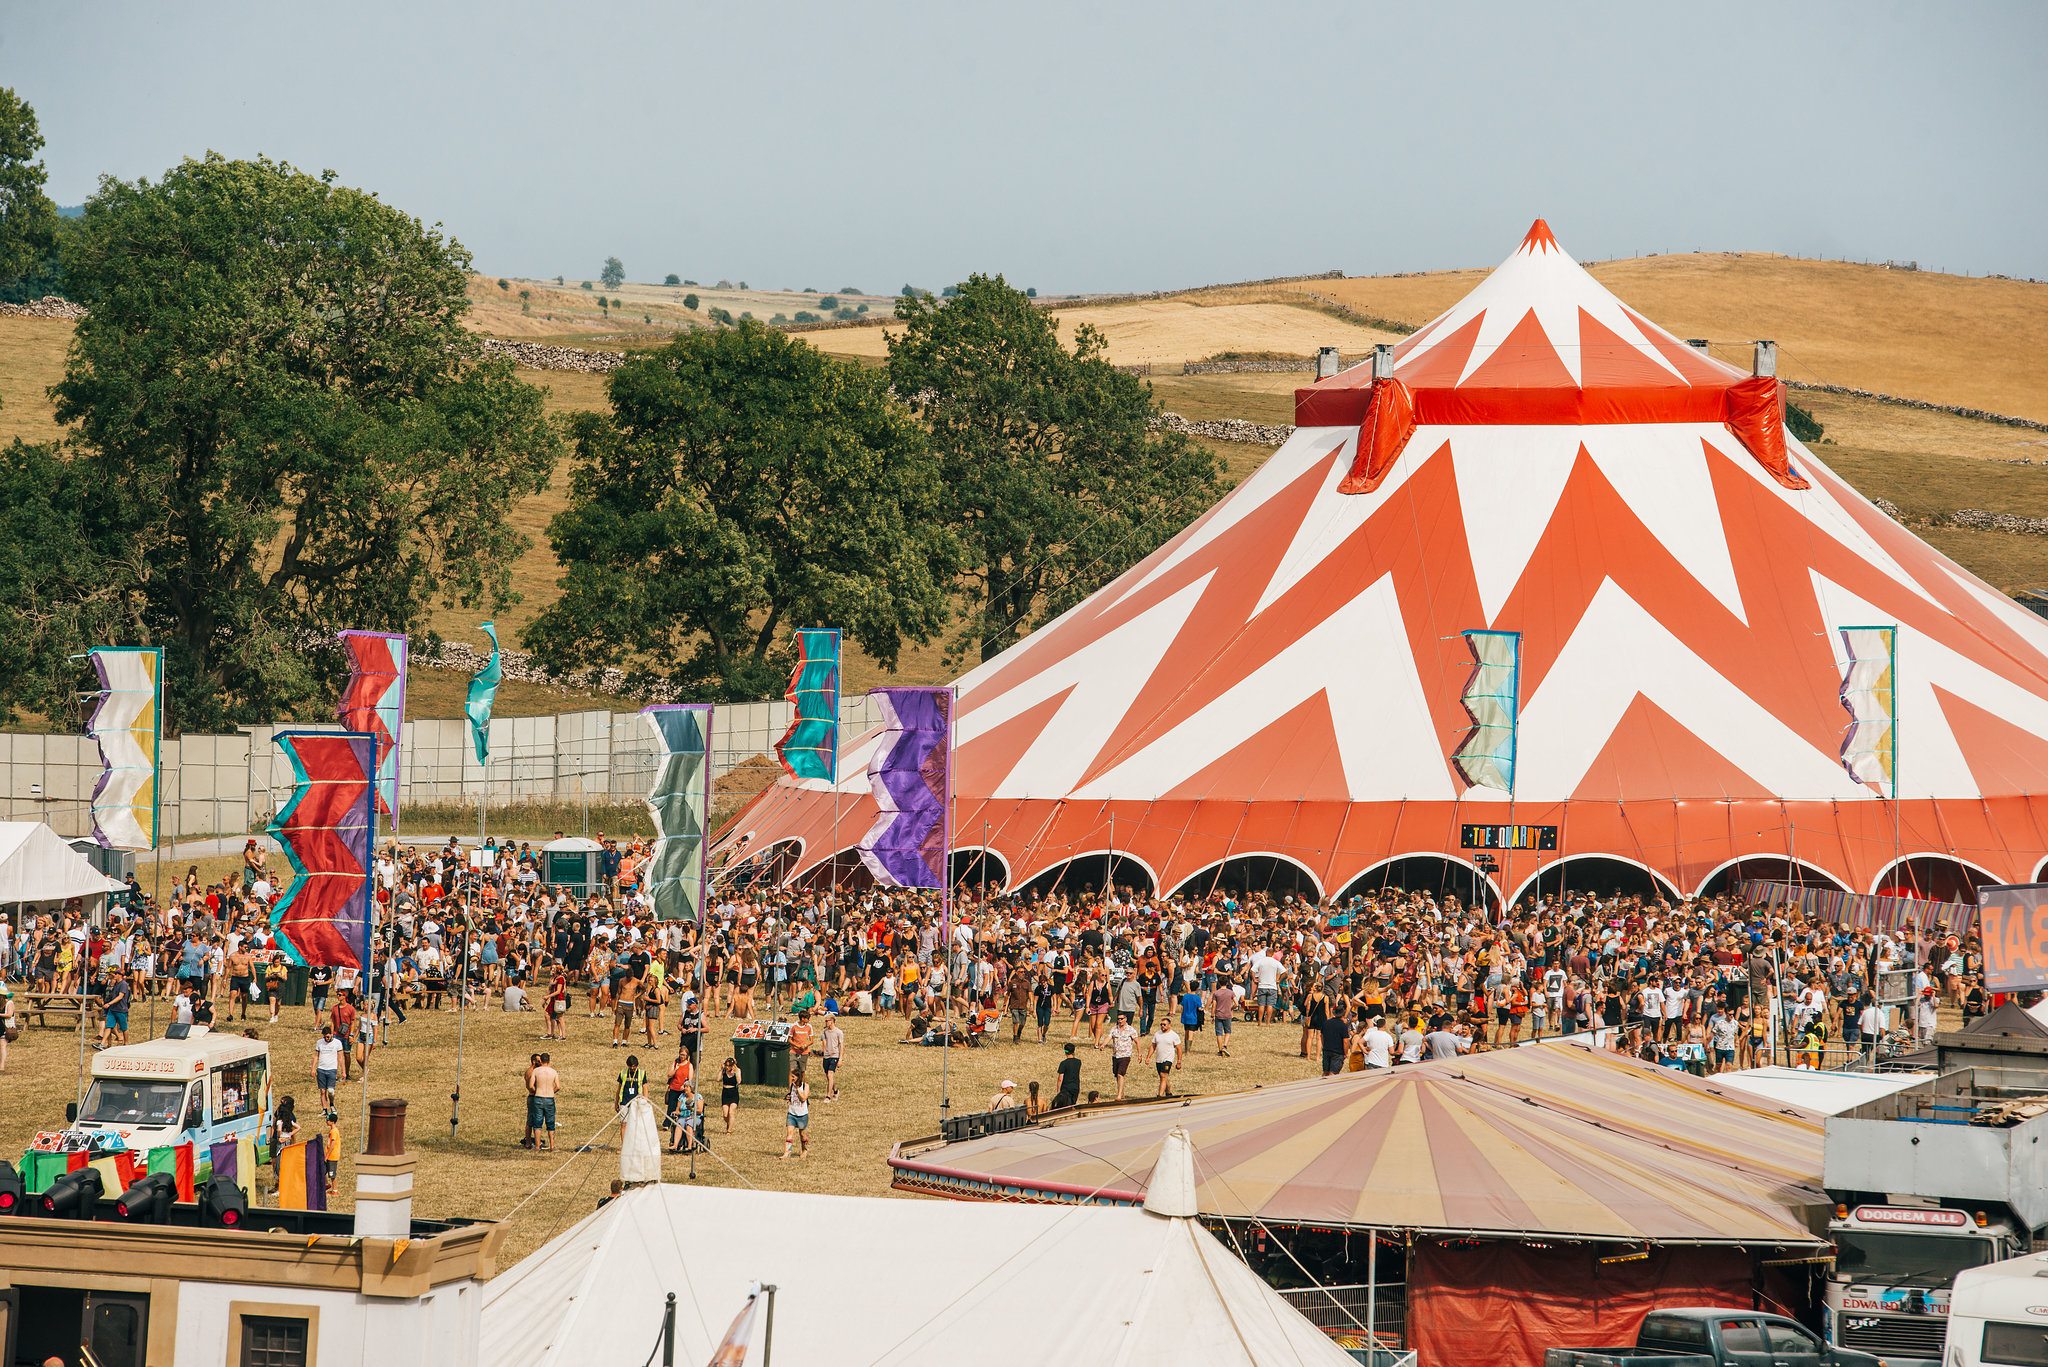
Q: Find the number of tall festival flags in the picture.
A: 9